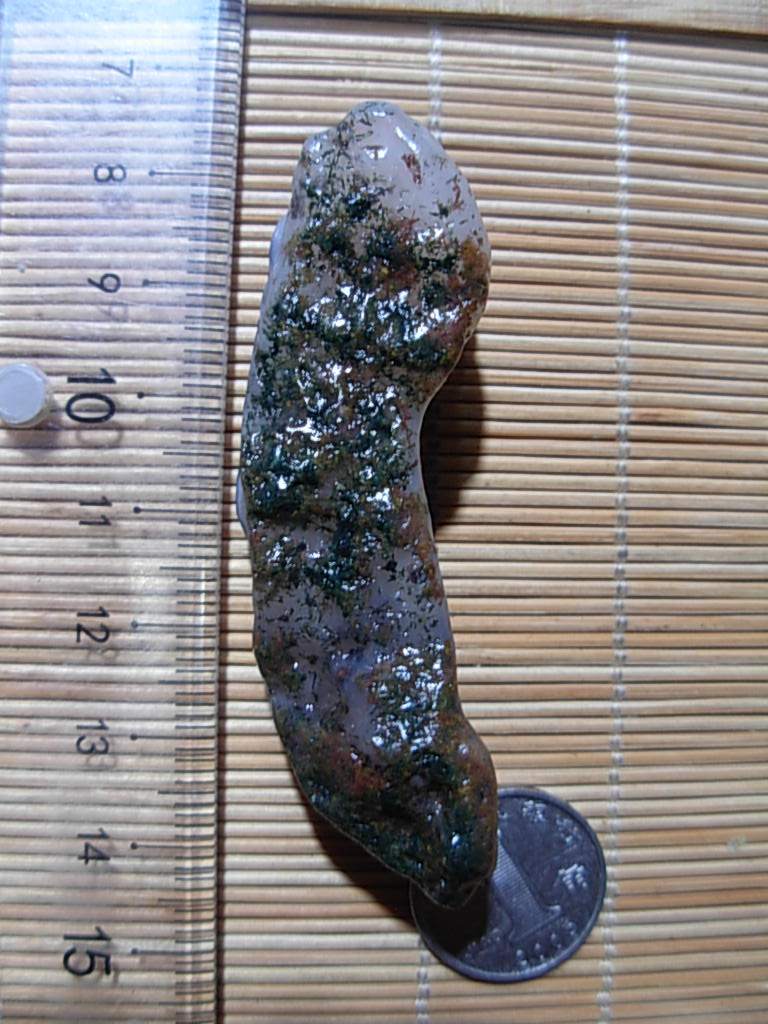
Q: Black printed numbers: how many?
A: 9